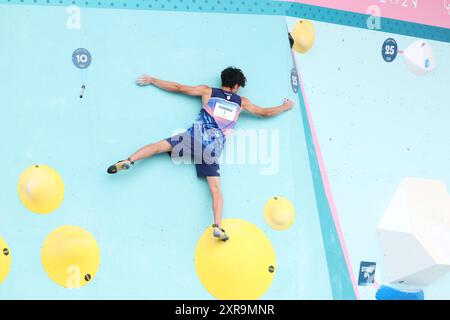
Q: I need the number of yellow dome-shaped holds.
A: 6